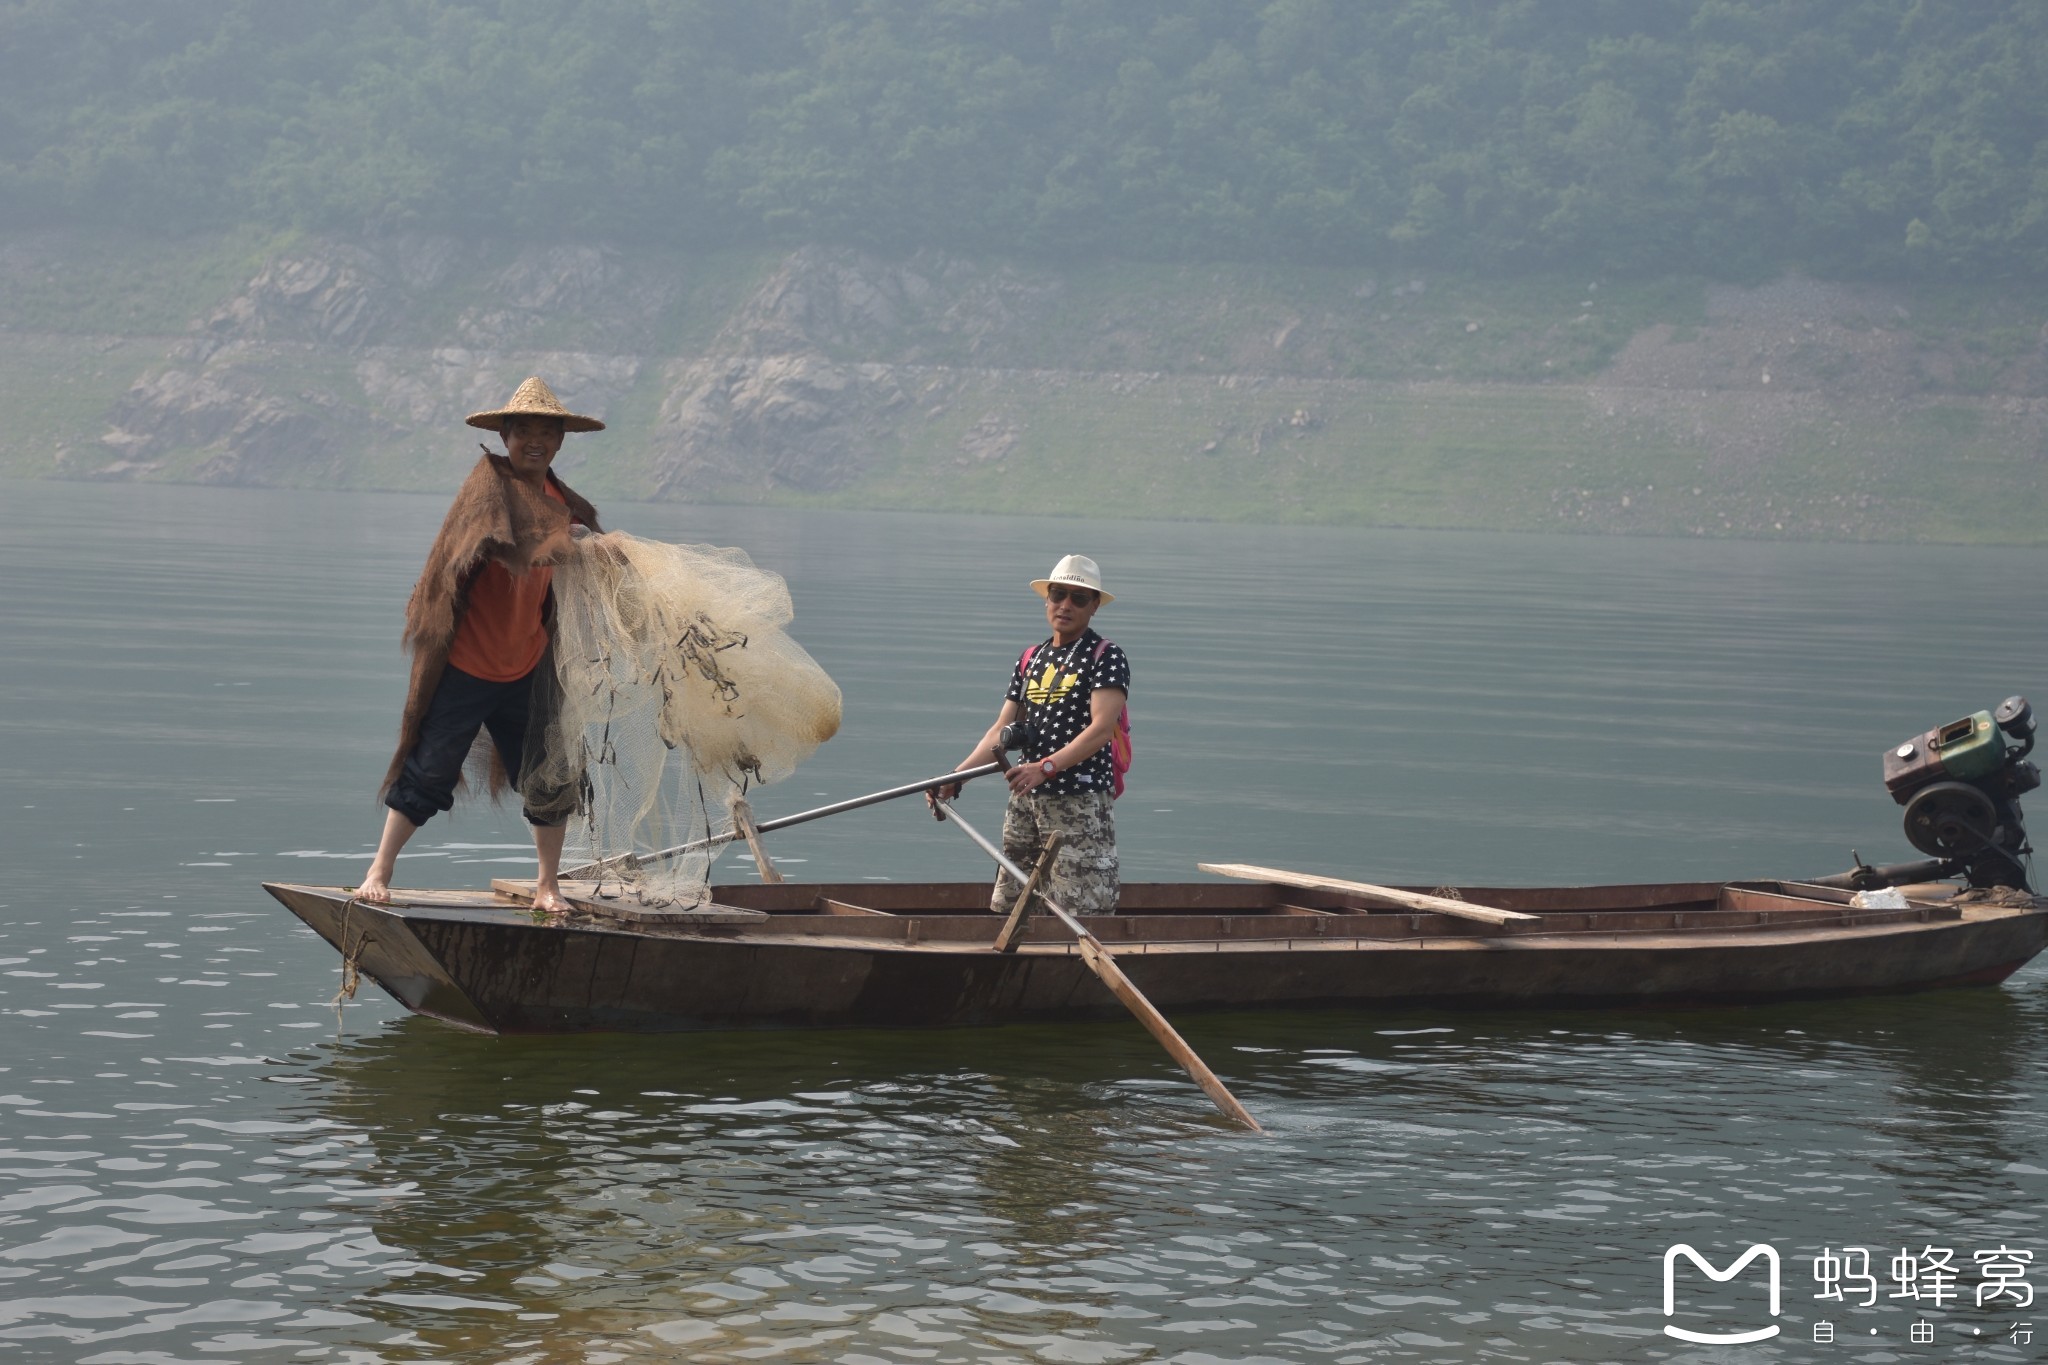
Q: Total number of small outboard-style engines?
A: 1